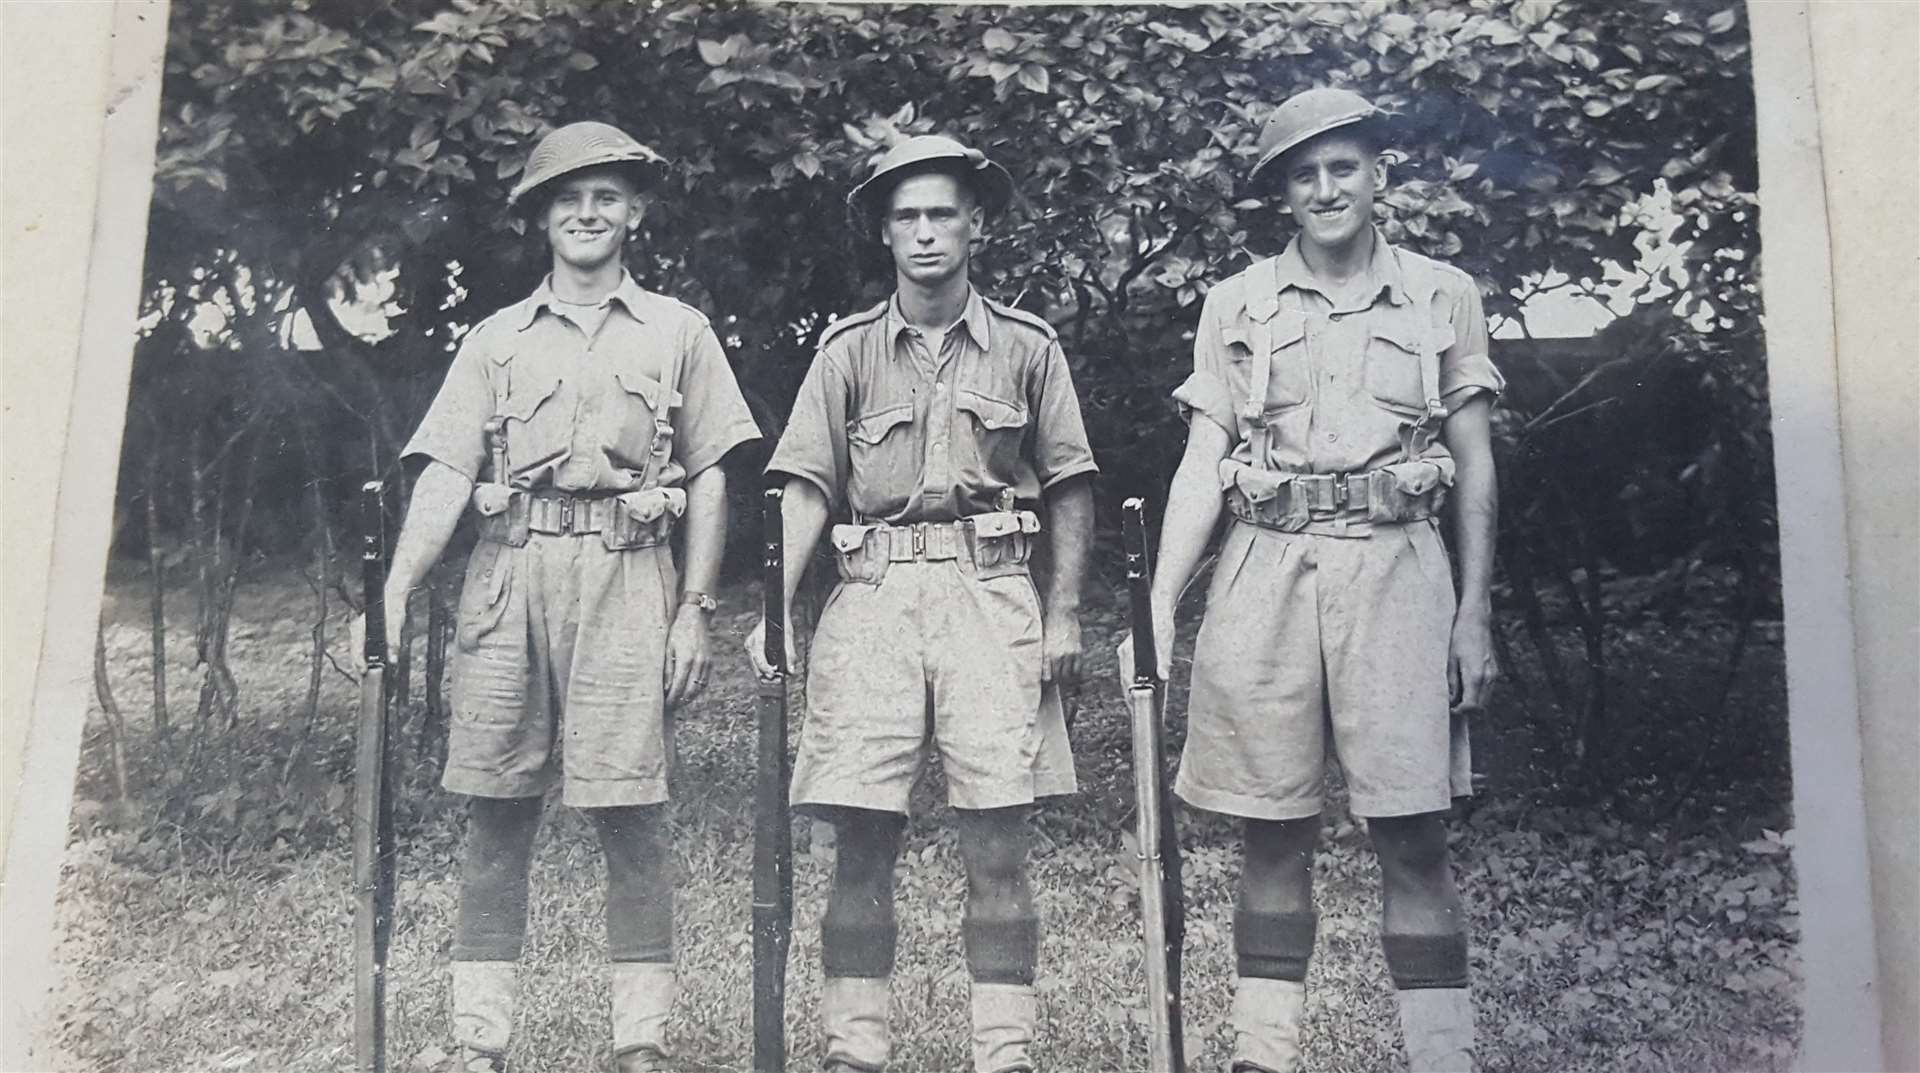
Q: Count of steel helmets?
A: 3